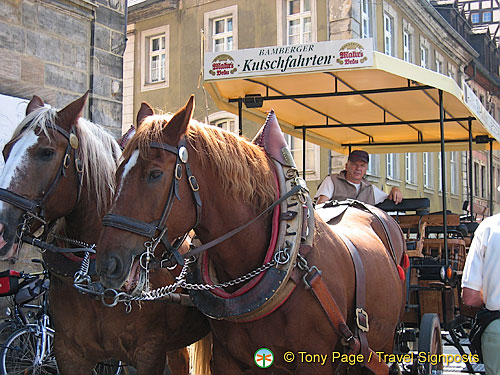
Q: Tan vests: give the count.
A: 1